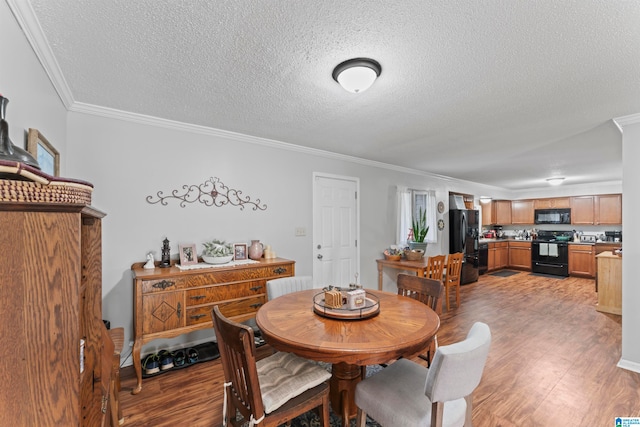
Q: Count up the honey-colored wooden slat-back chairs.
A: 2